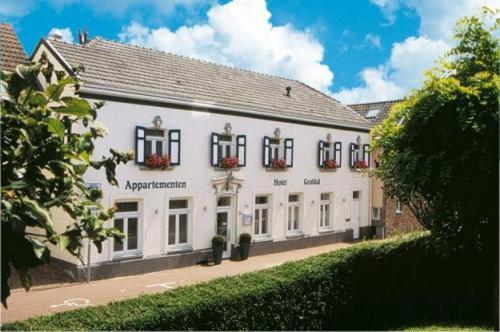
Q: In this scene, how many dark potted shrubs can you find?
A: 2